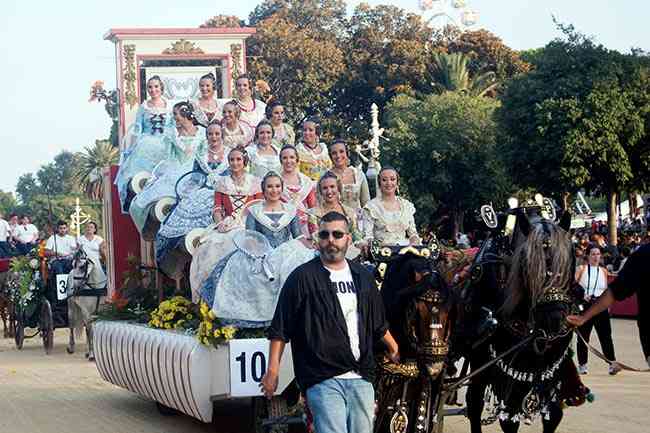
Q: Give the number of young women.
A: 15